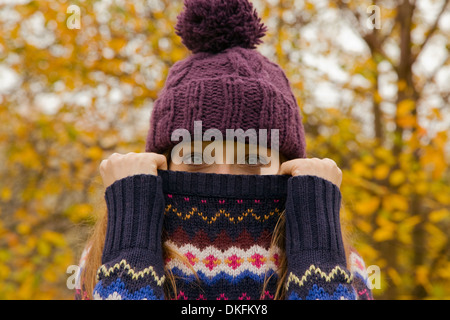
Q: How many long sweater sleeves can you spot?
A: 2